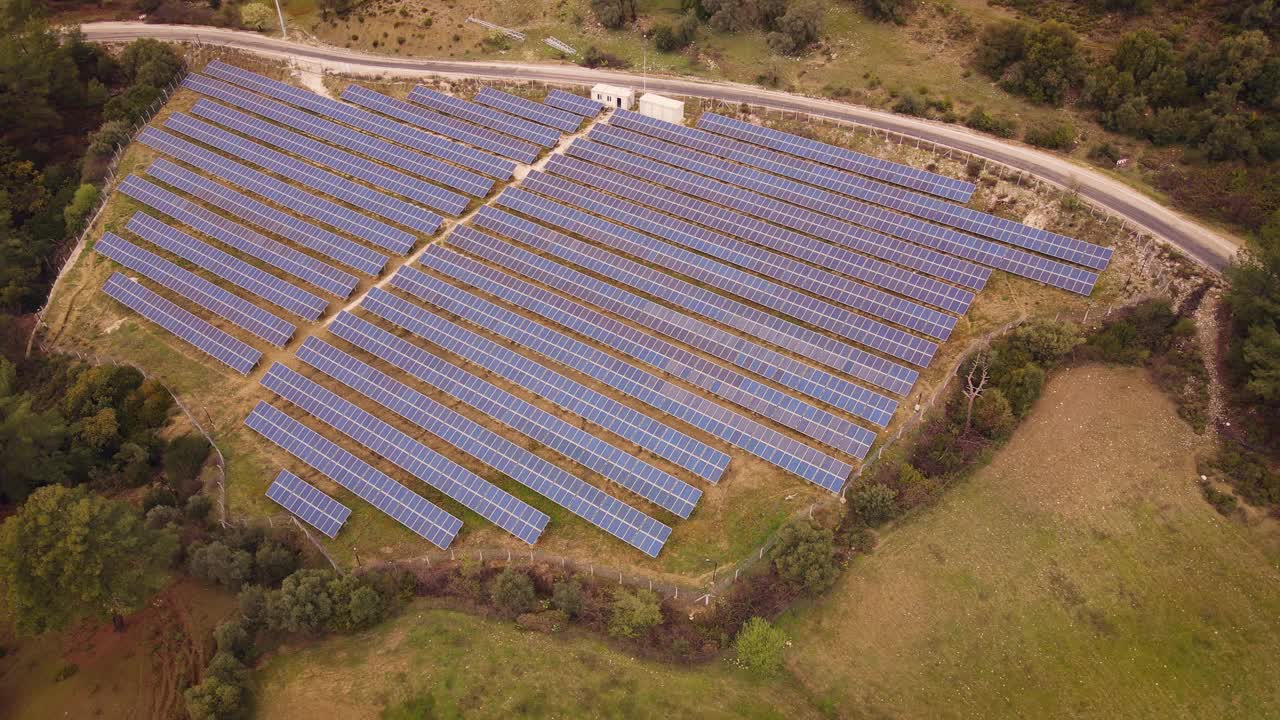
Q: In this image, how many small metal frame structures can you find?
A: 2